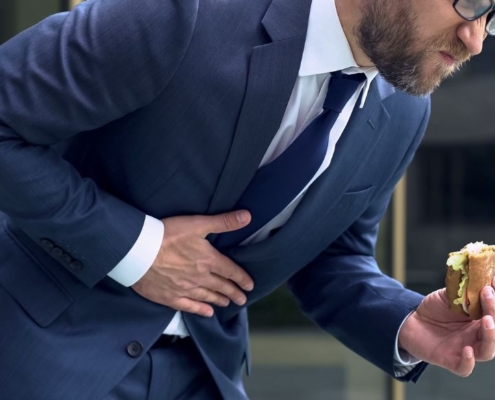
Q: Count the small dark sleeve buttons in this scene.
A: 4